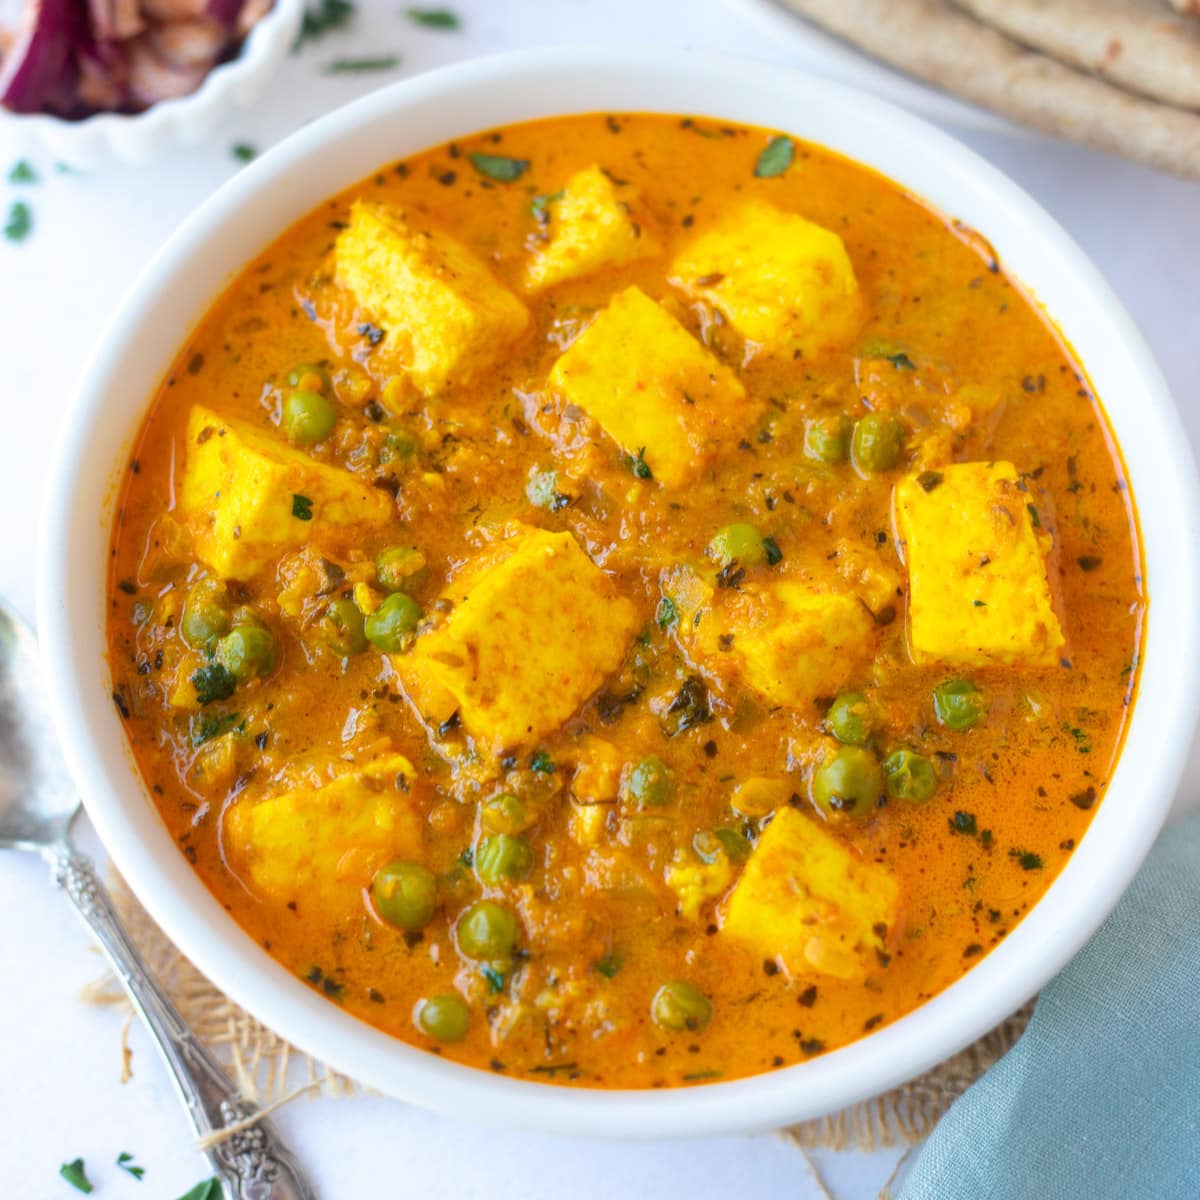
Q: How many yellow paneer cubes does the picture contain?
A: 10